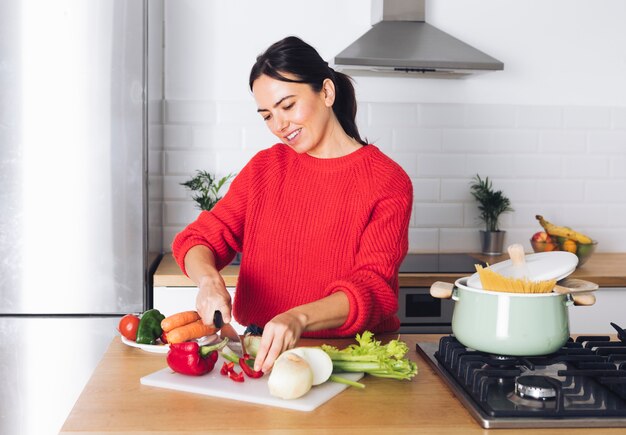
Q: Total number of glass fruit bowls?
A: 1